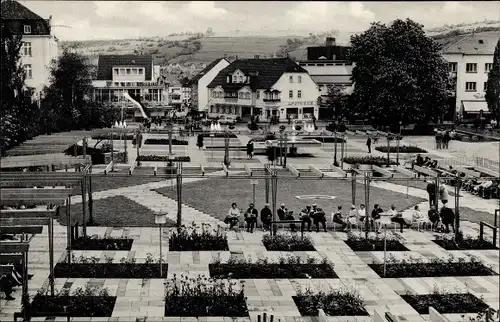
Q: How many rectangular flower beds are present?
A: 12